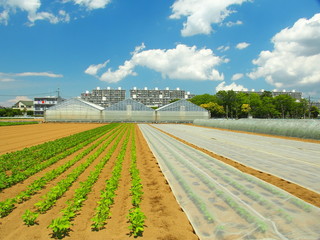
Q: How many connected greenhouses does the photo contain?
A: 3